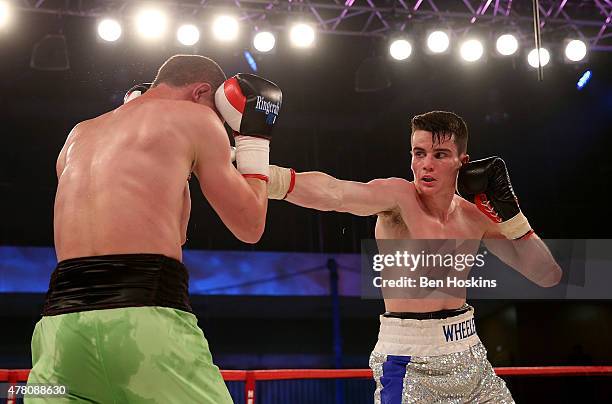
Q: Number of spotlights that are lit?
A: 13